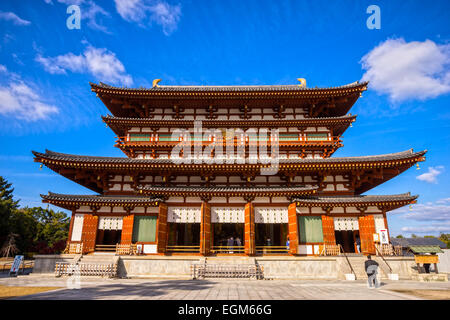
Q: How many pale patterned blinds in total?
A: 5